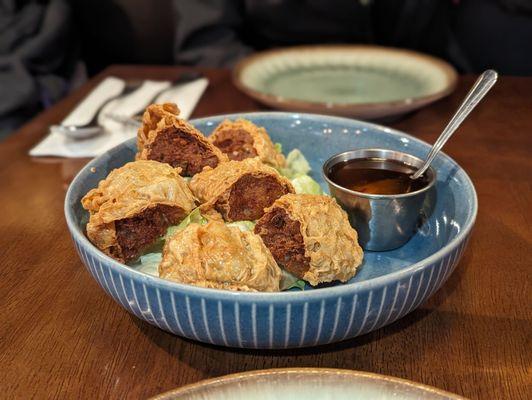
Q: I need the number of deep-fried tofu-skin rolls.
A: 6